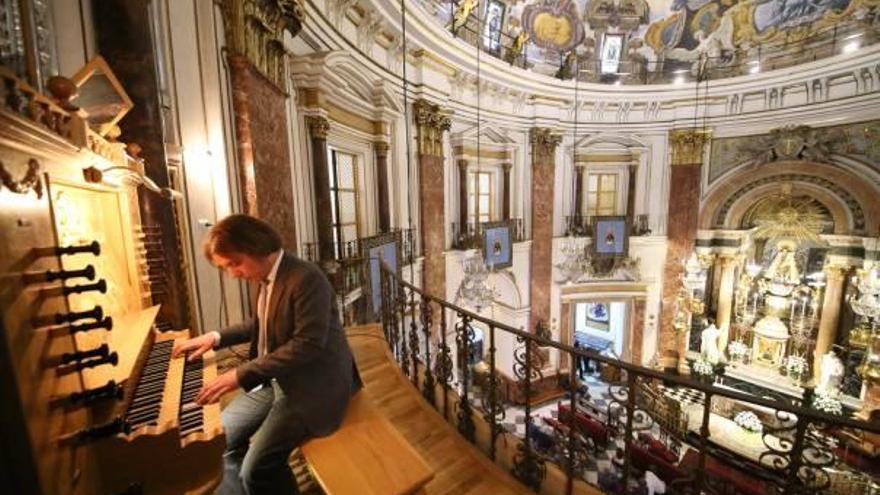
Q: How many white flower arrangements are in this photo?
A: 5